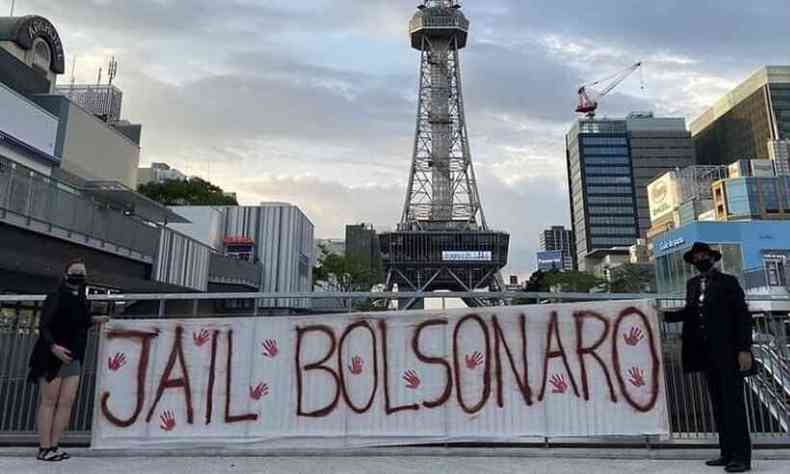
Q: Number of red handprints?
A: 11